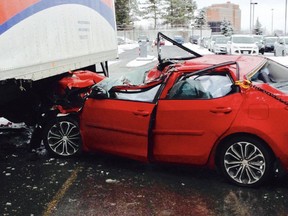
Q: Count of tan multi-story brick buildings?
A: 1